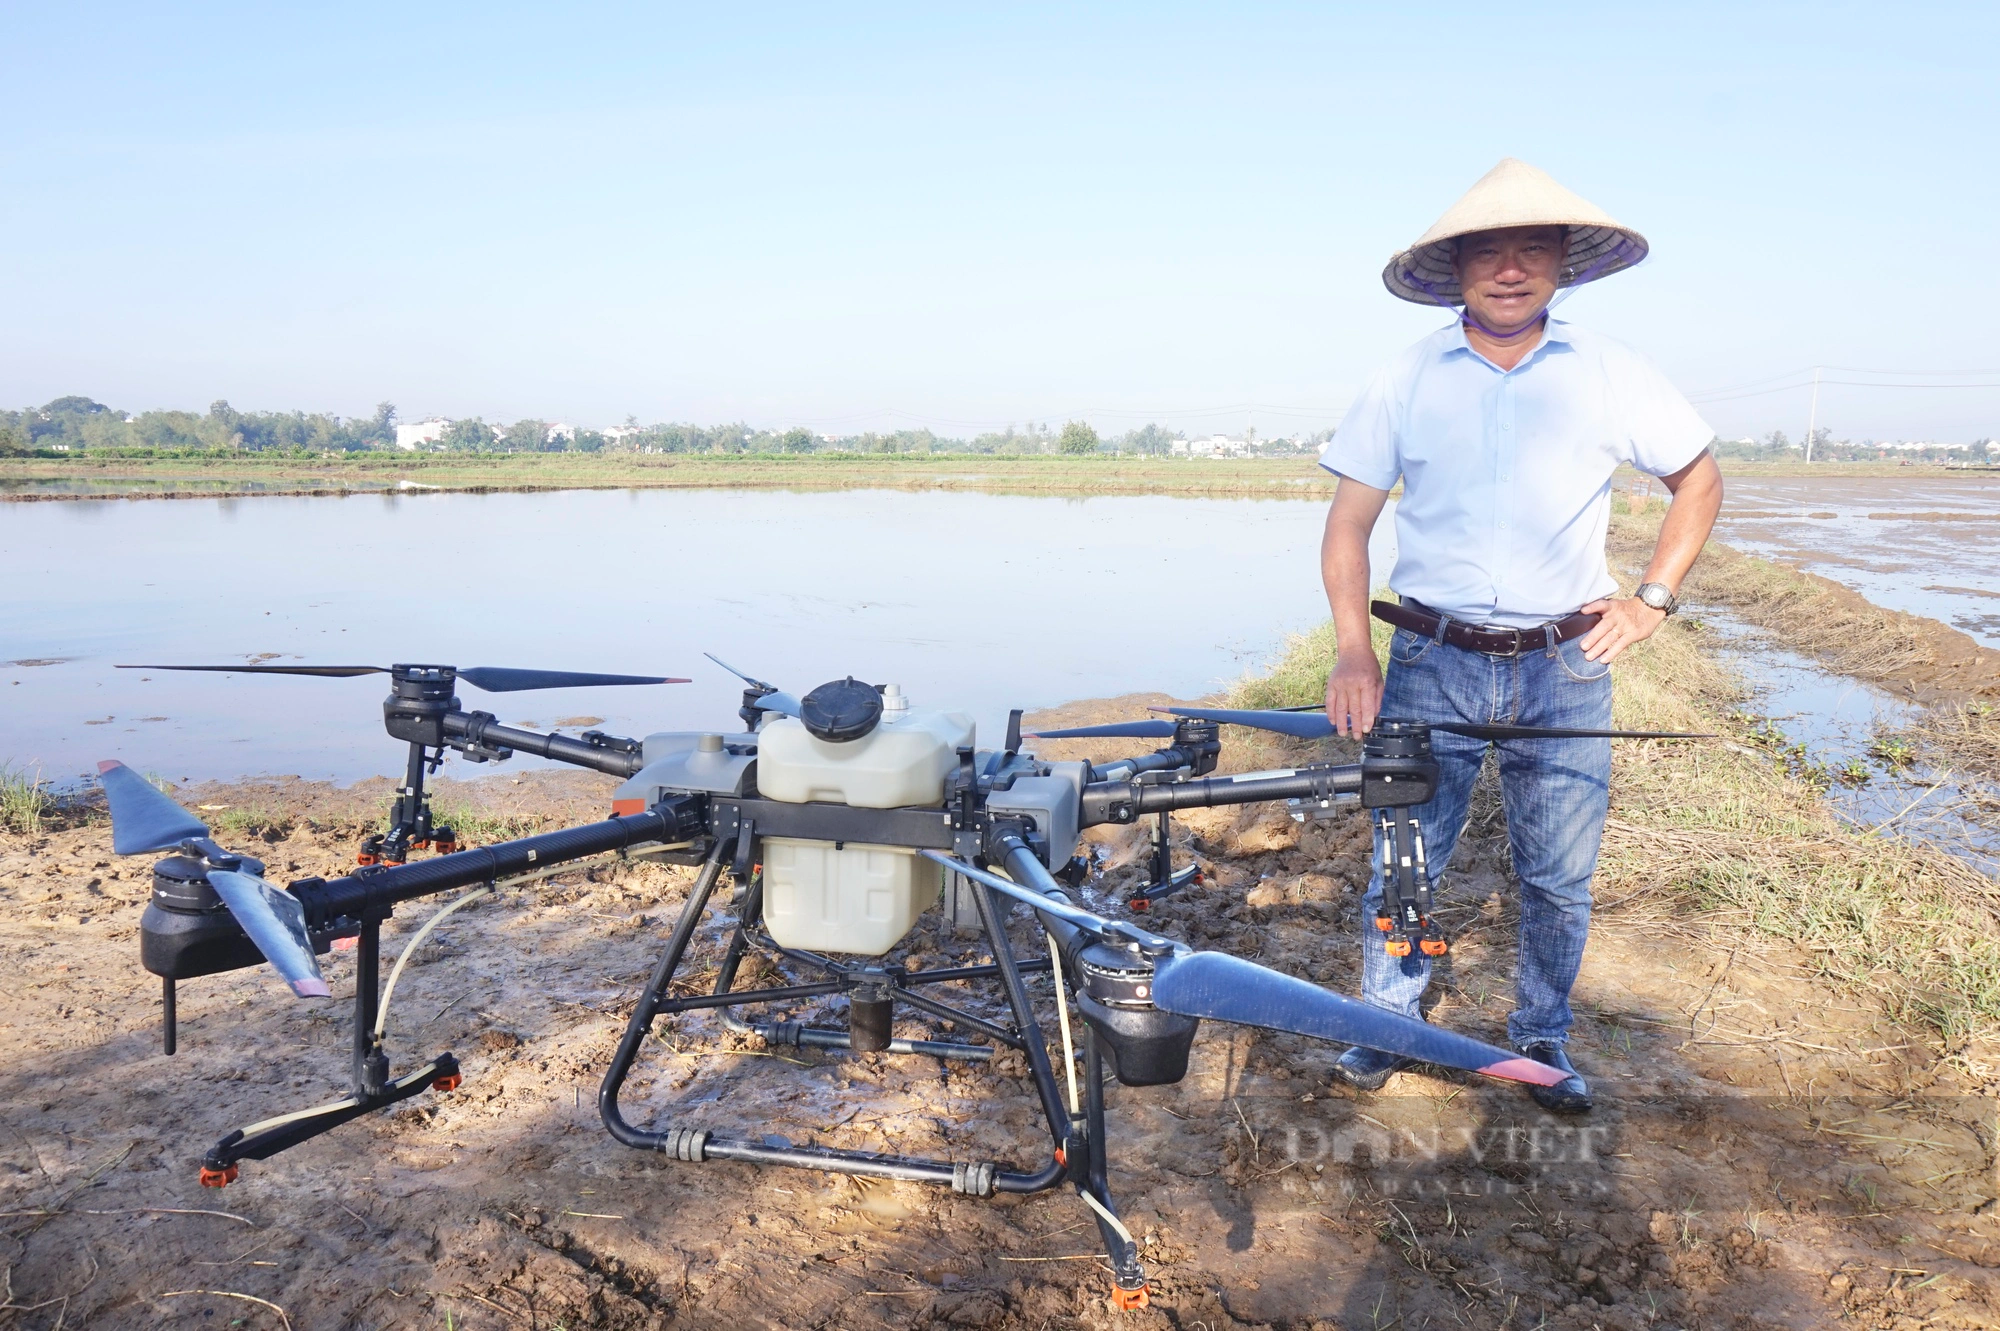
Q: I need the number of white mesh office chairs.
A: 0